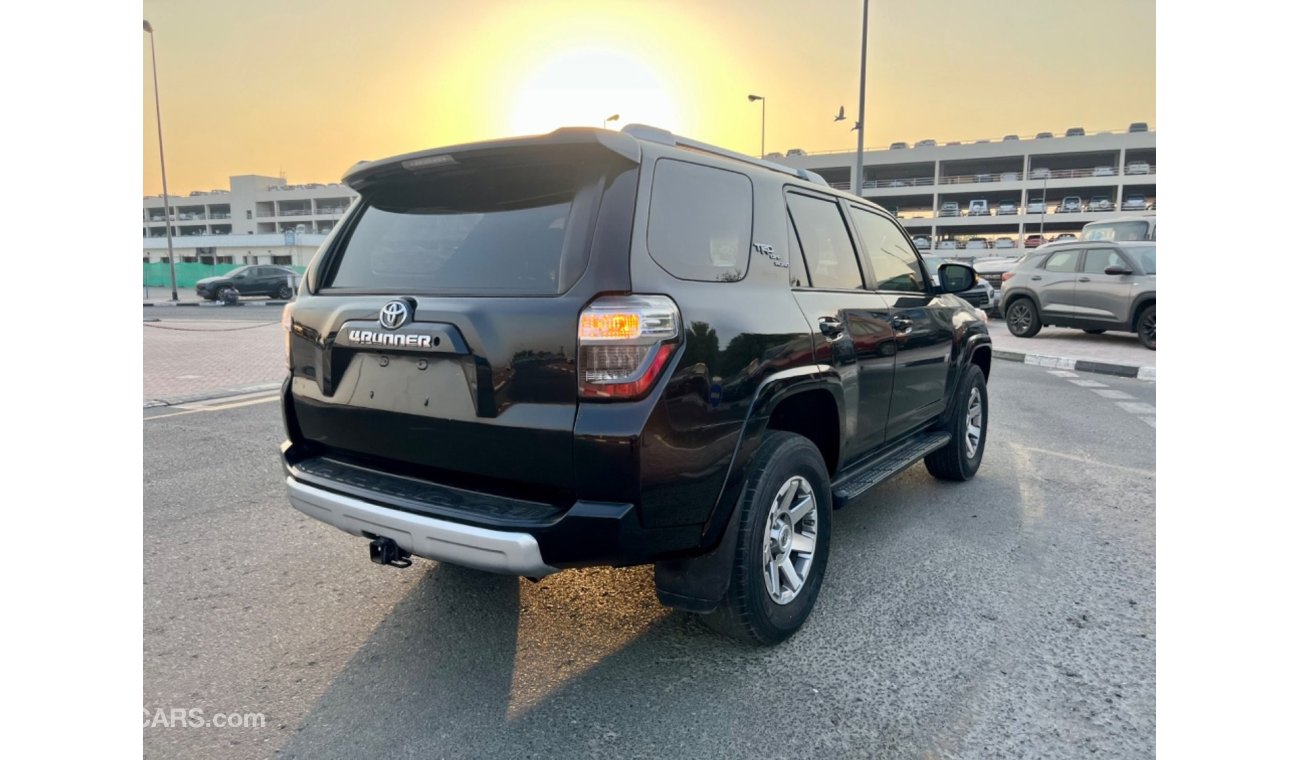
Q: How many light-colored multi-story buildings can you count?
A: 2